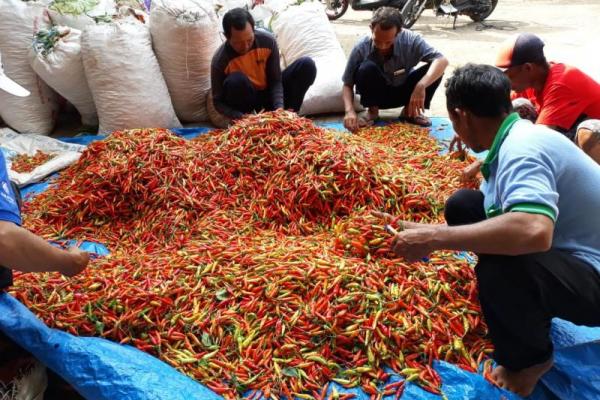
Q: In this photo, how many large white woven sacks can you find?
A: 5